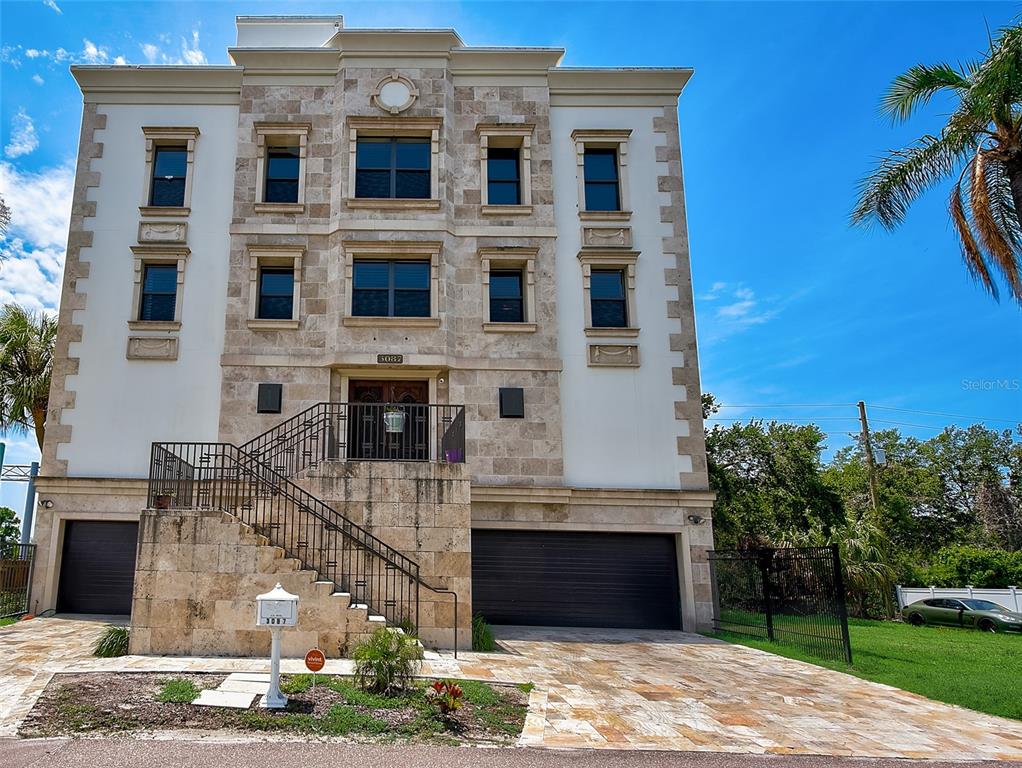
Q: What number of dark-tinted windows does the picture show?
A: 10